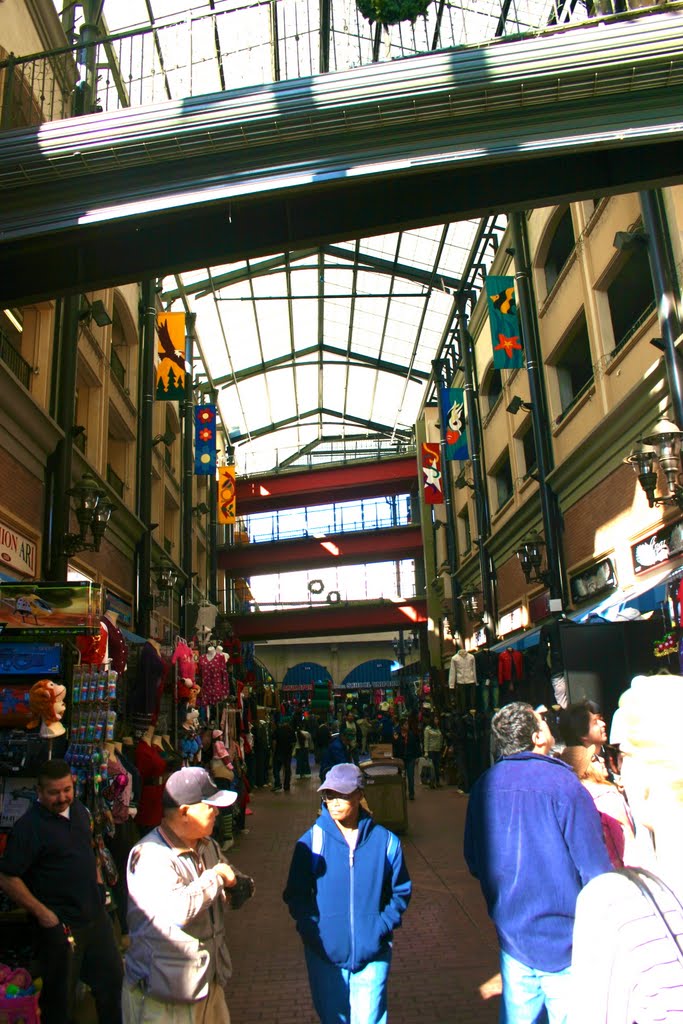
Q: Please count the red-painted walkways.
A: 3